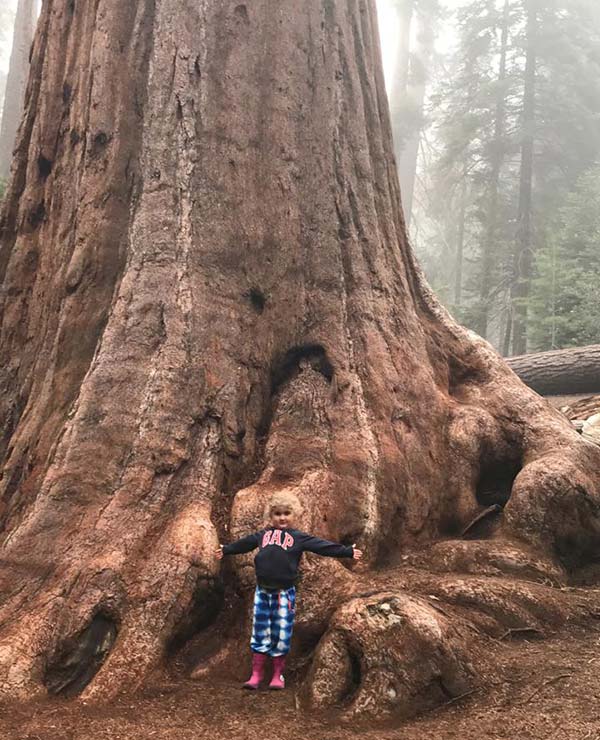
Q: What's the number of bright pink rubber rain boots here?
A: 2